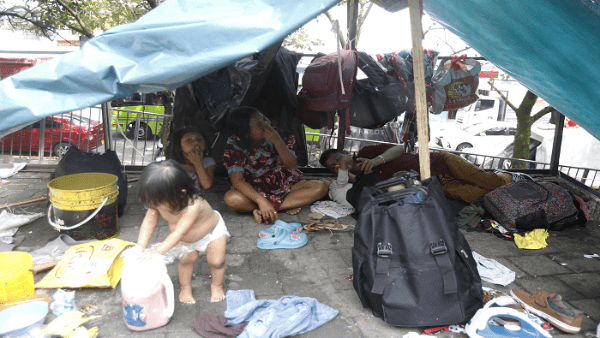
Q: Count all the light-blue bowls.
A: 1